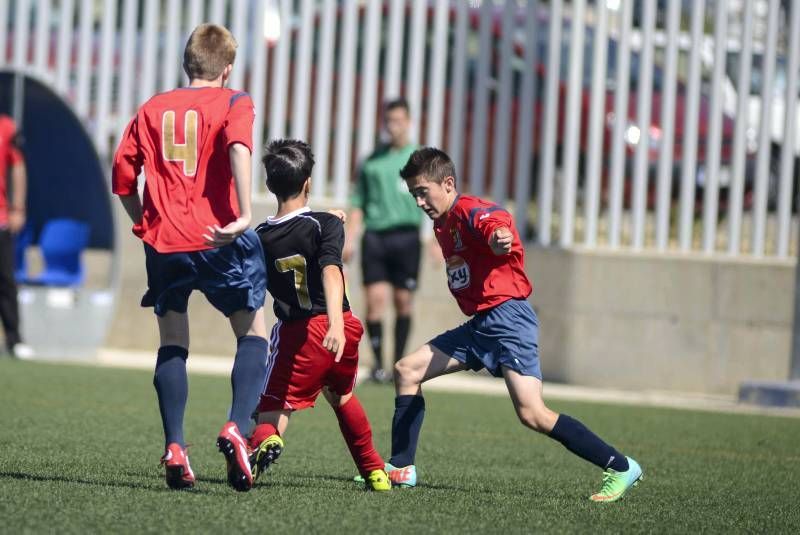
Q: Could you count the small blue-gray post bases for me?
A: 1